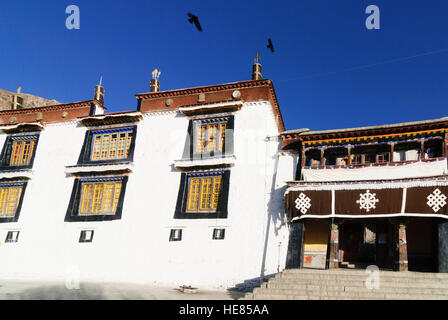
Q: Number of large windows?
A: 6